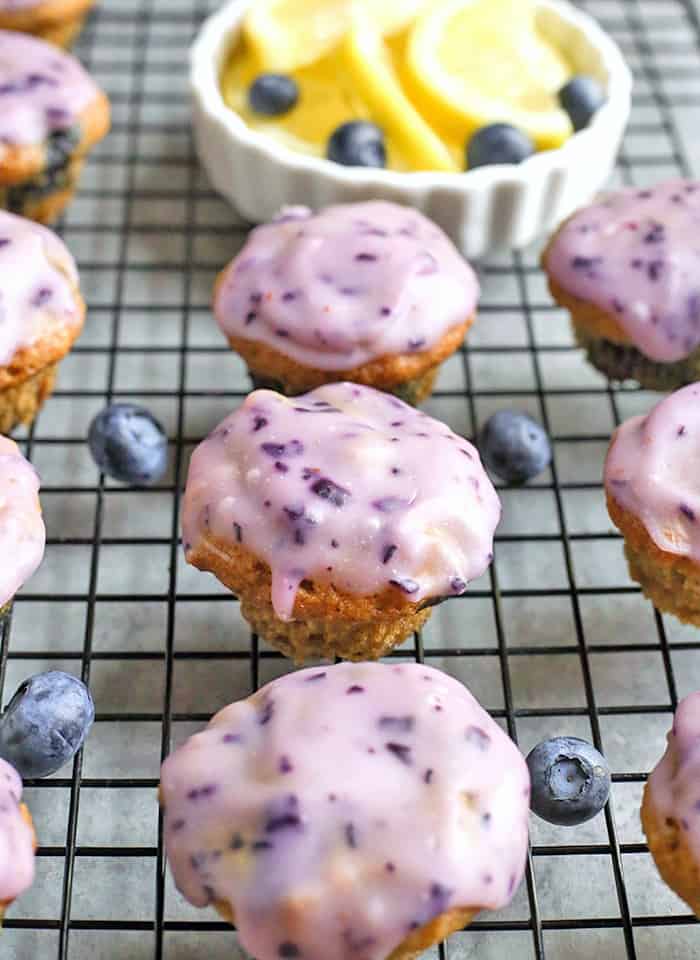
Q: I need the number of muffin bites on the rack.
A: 11